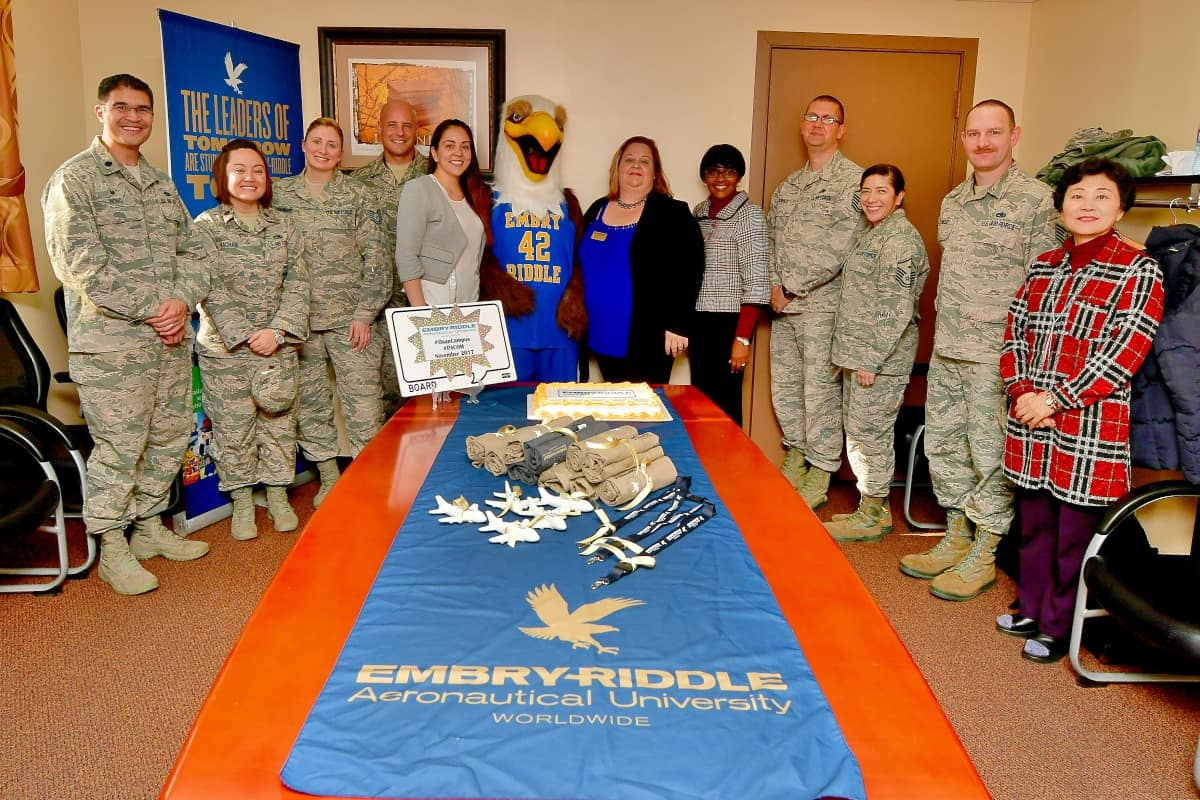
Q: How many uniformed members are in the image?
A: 7